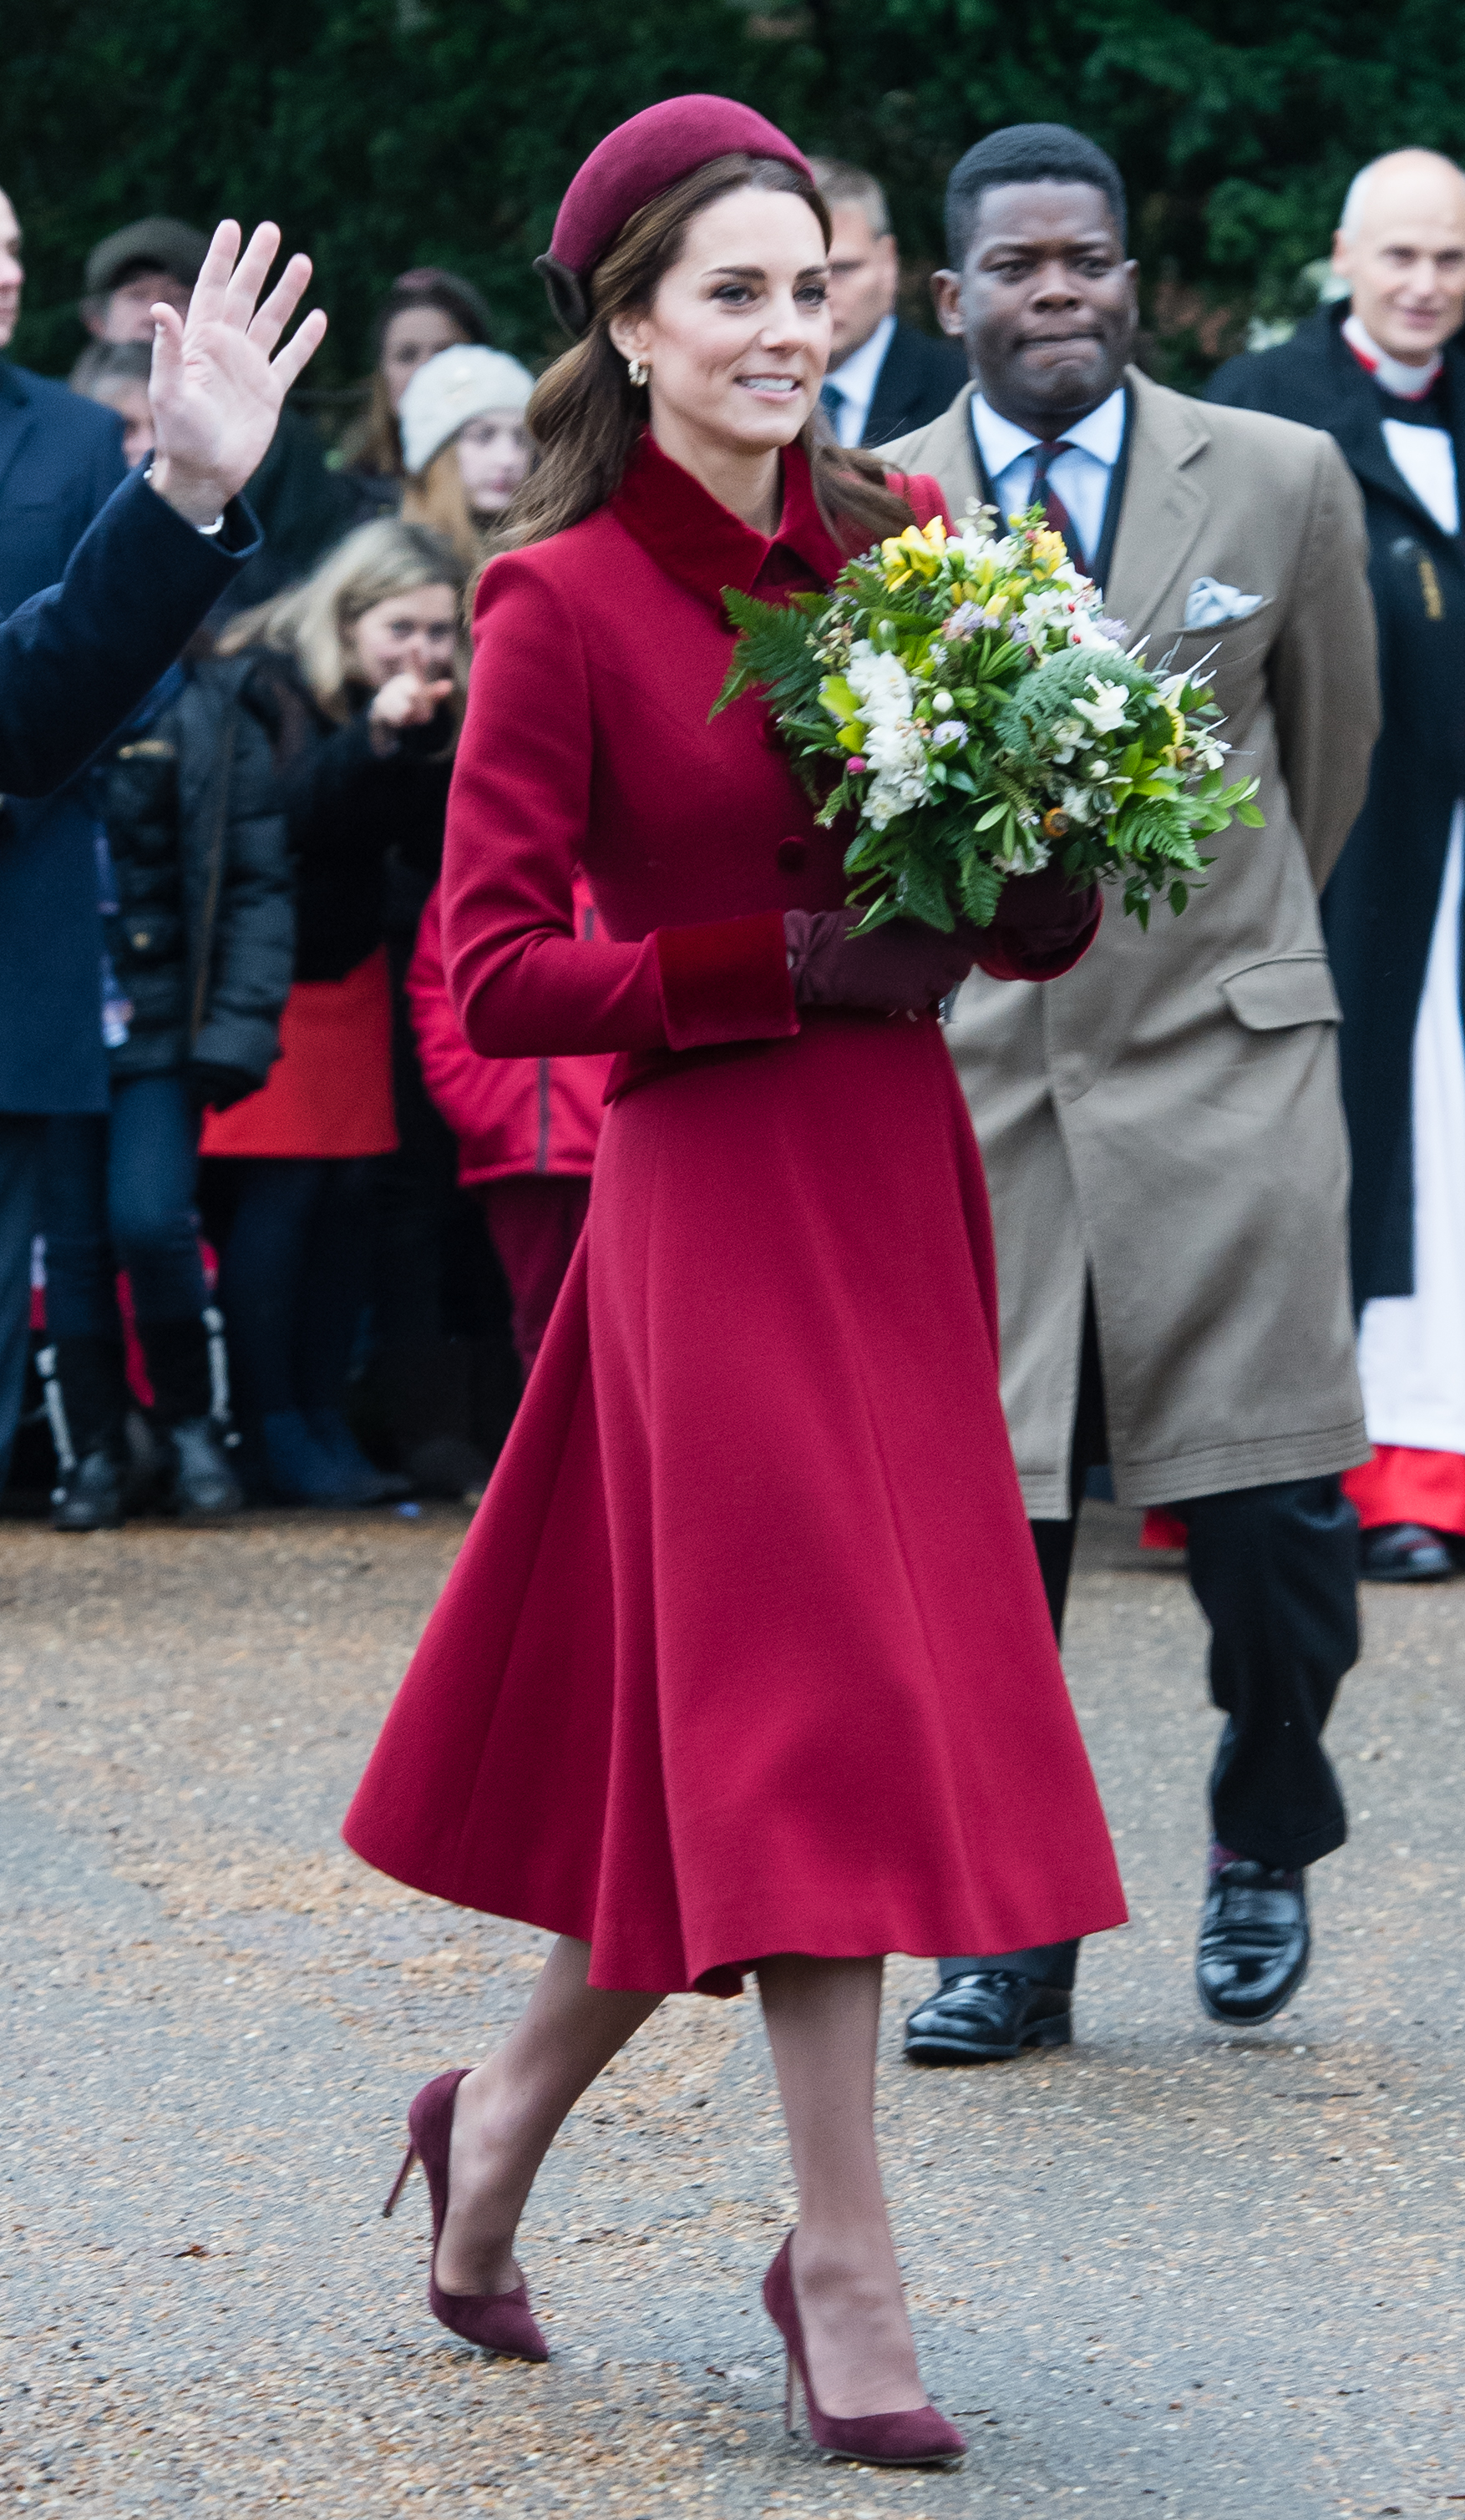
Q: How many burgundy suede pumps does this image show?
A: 2